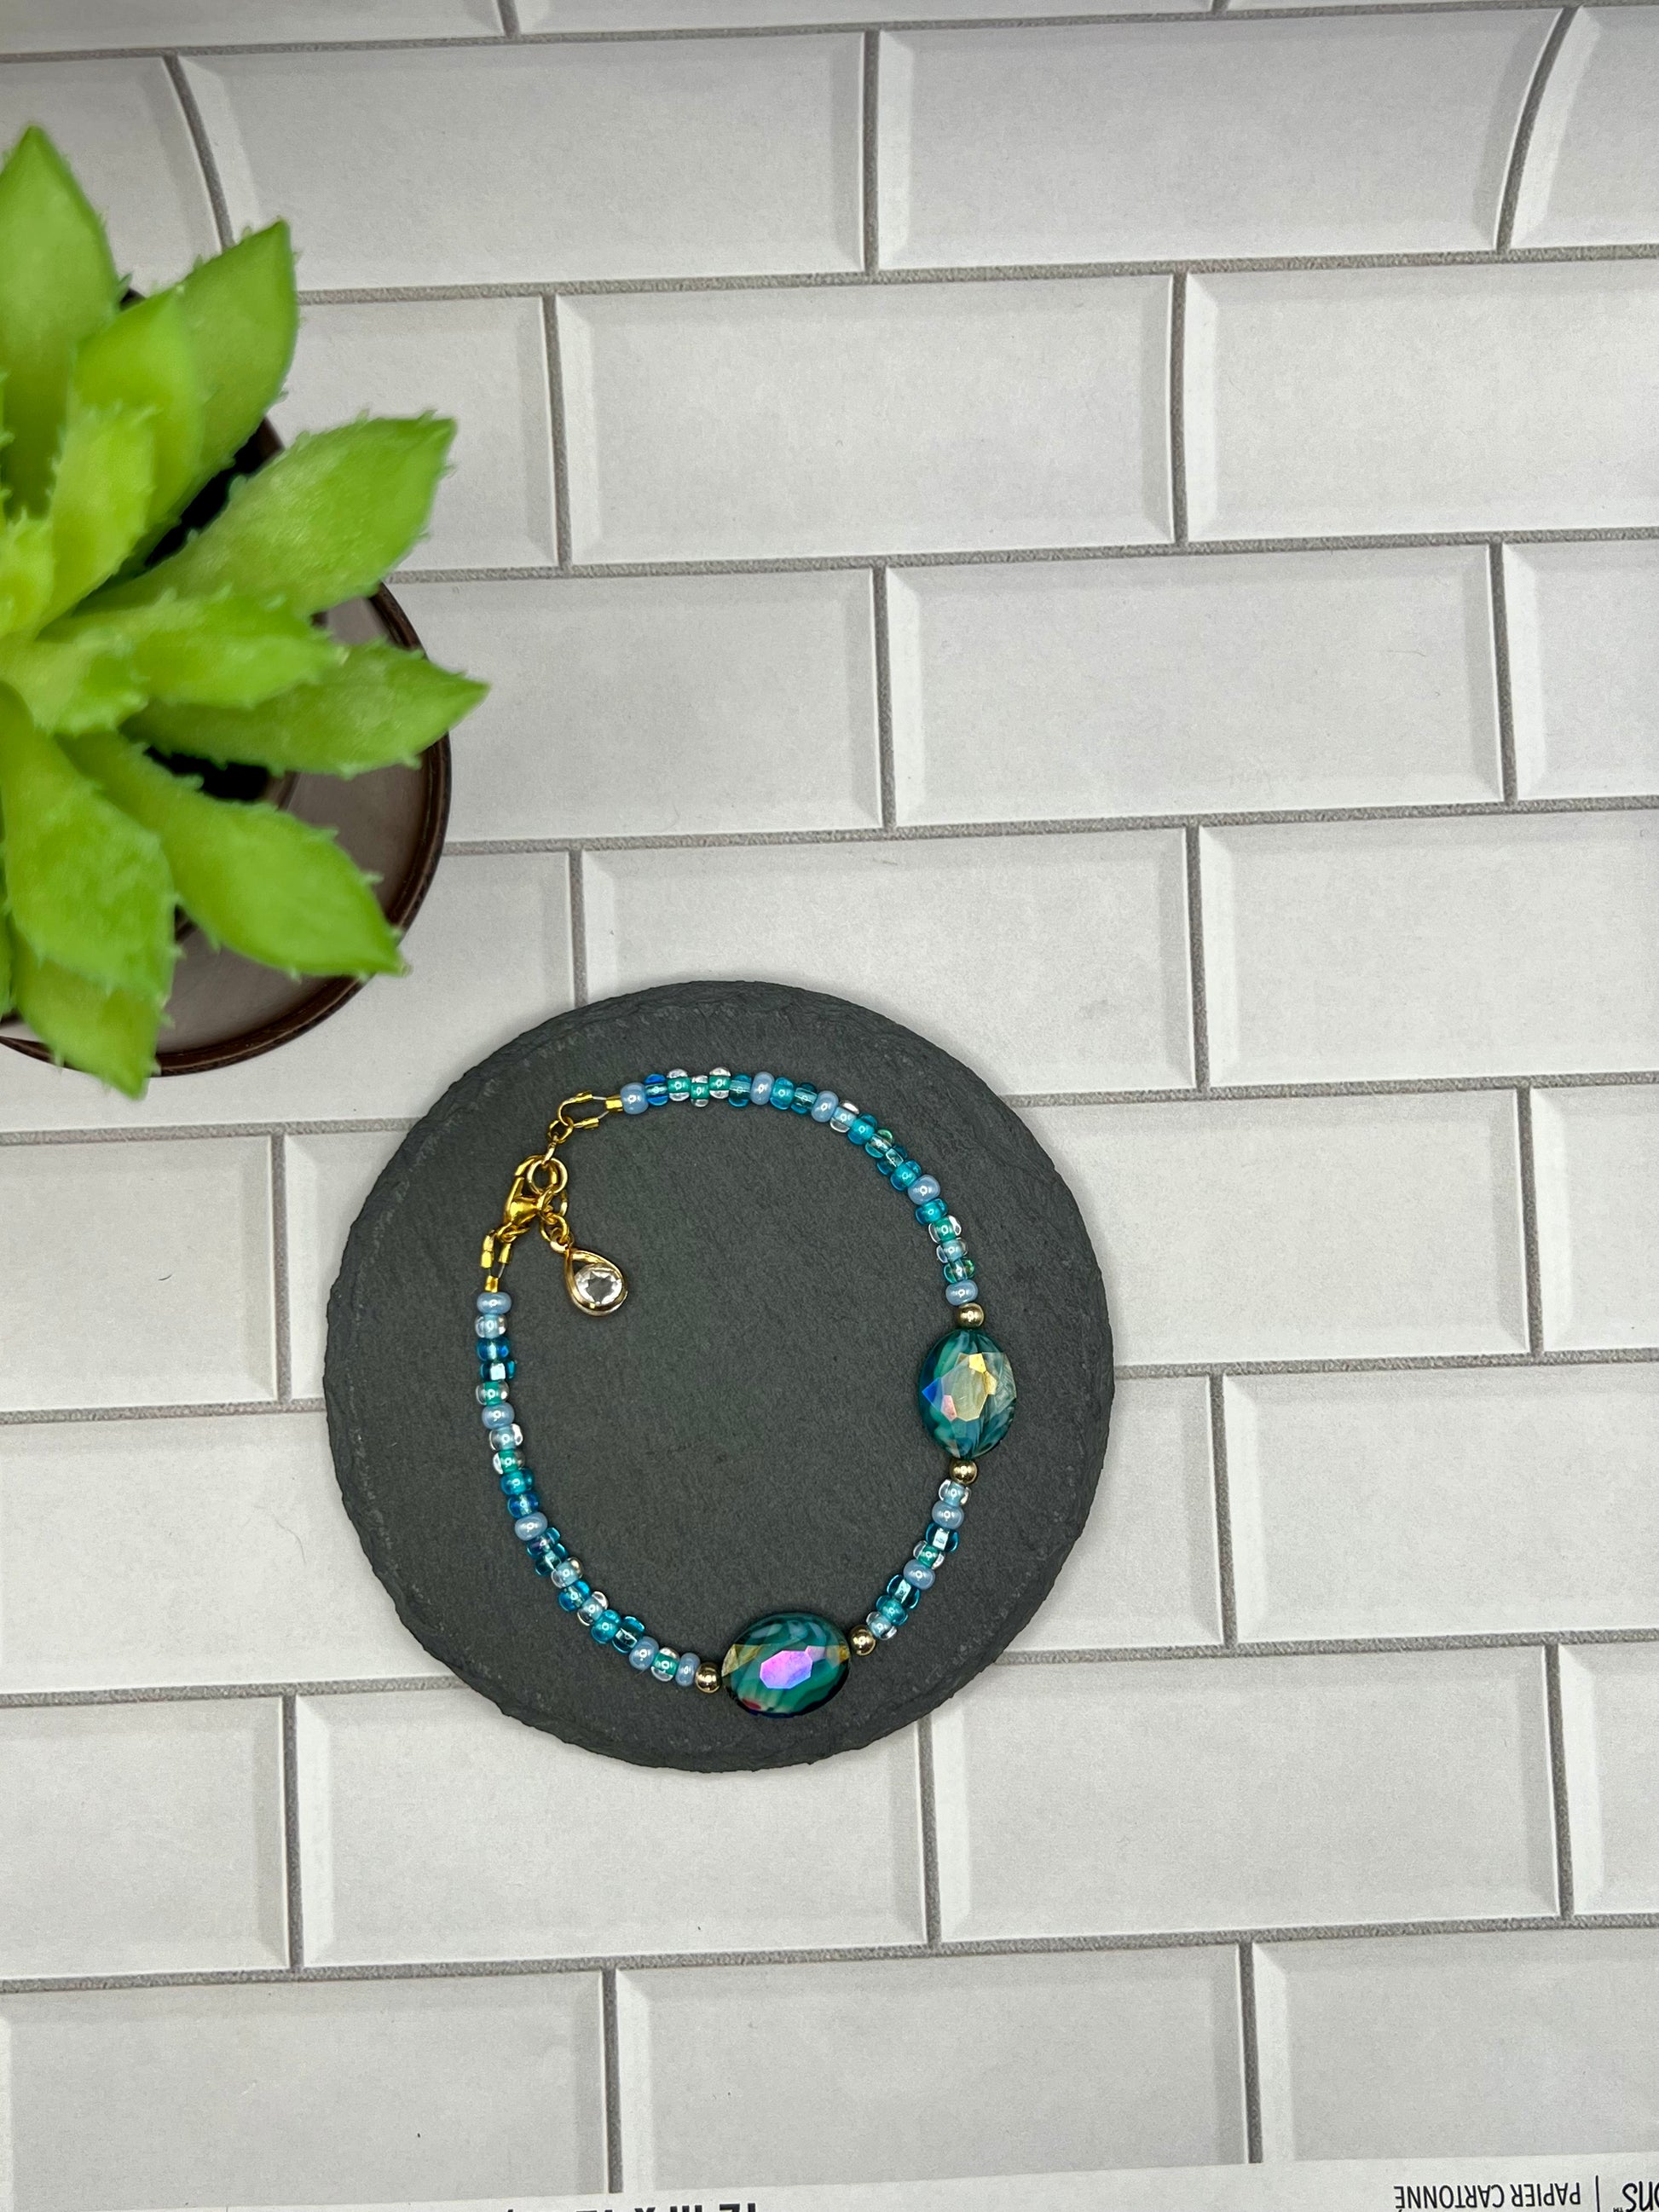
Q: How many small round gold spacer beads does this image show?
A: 4